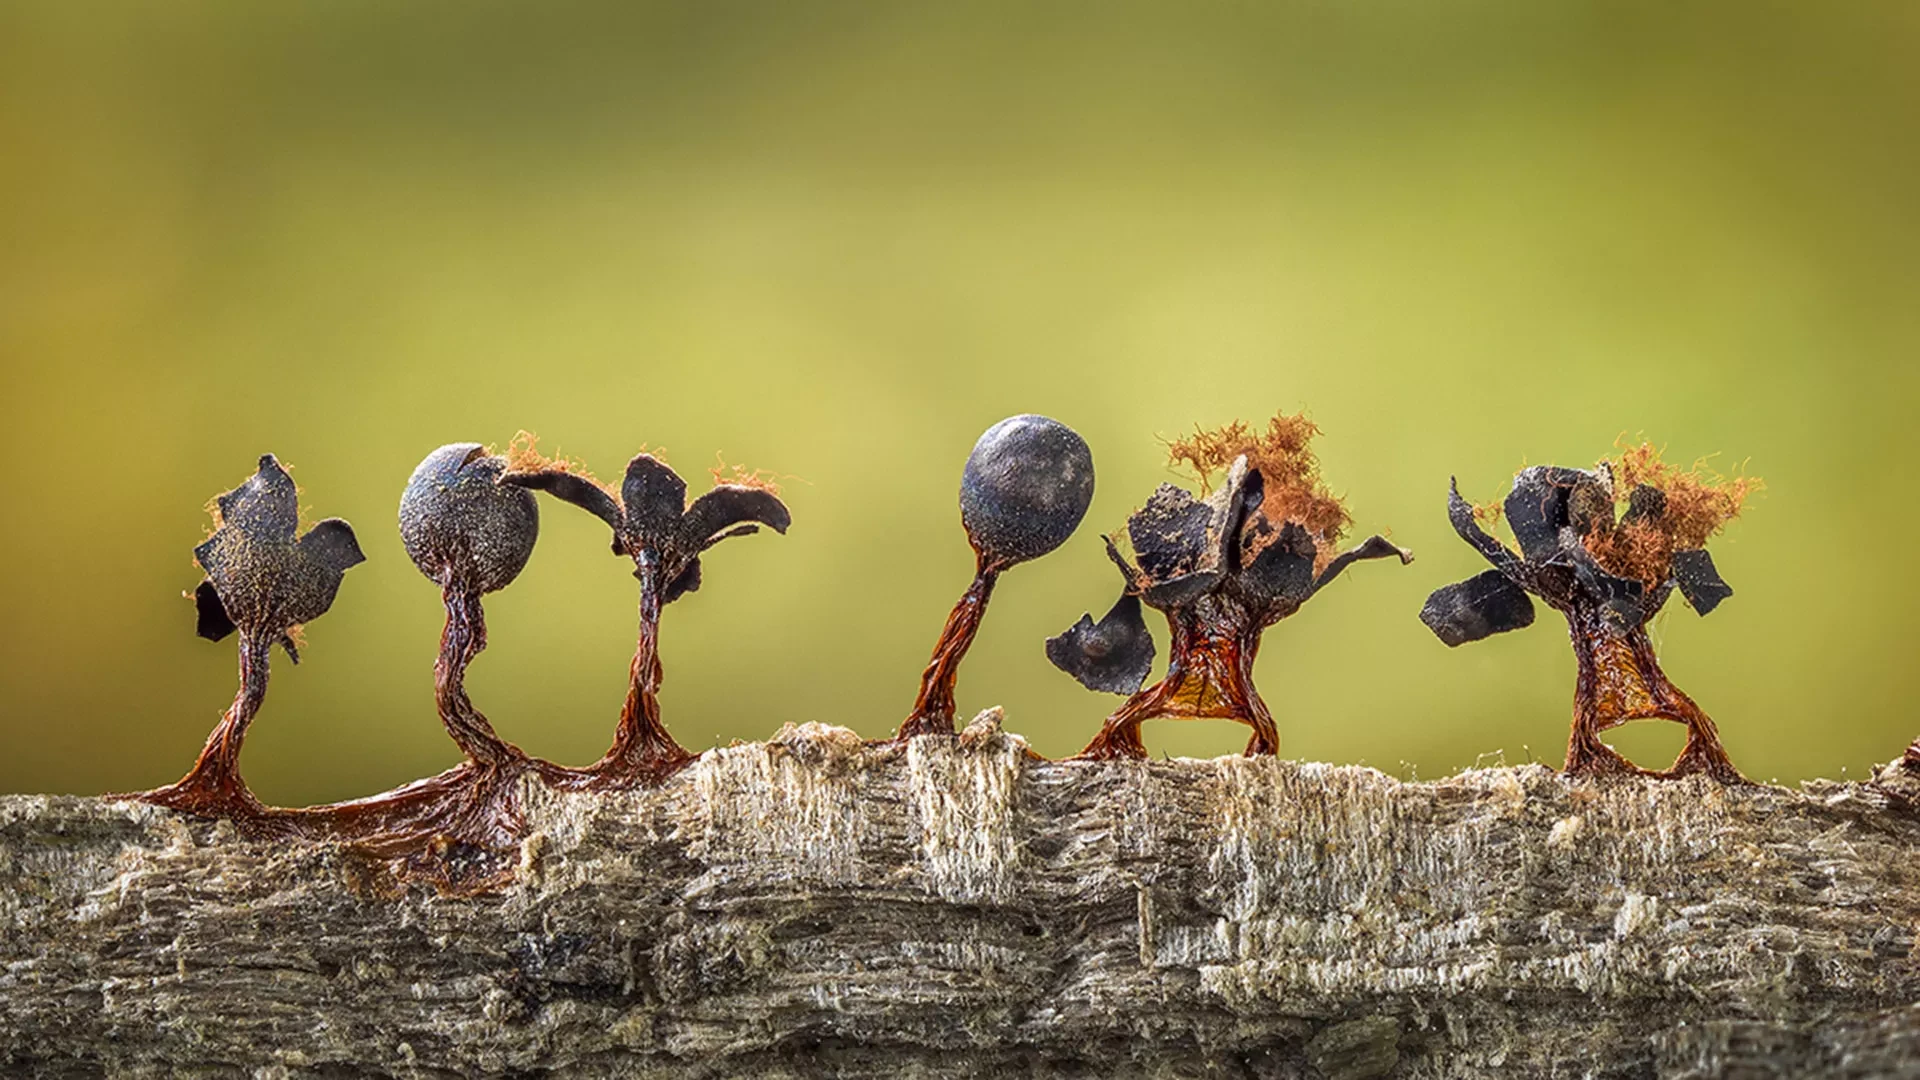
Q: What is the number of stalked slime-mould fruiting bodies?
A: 6